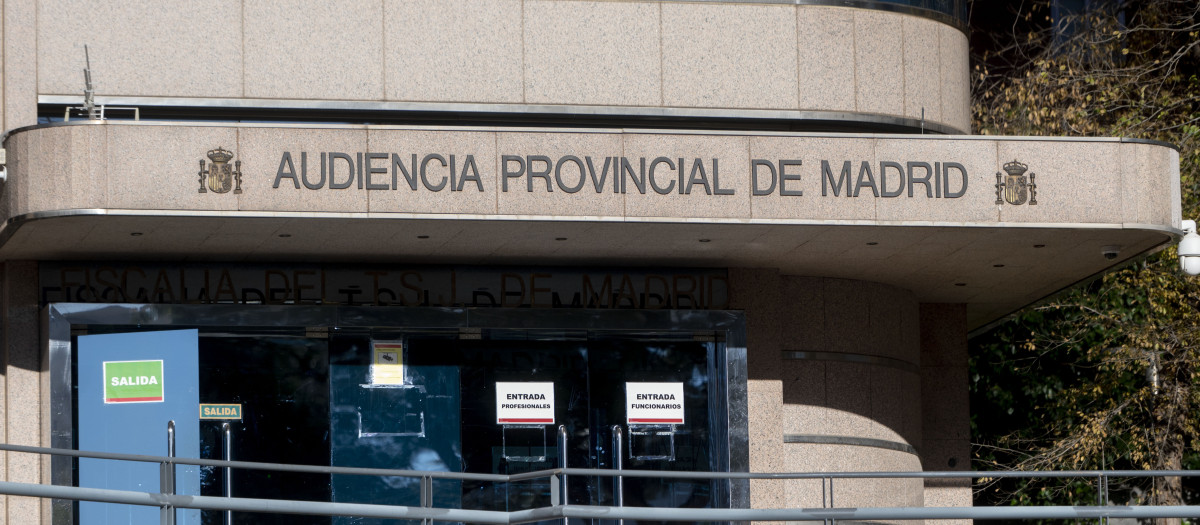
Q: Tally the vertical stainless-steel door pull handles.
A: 4